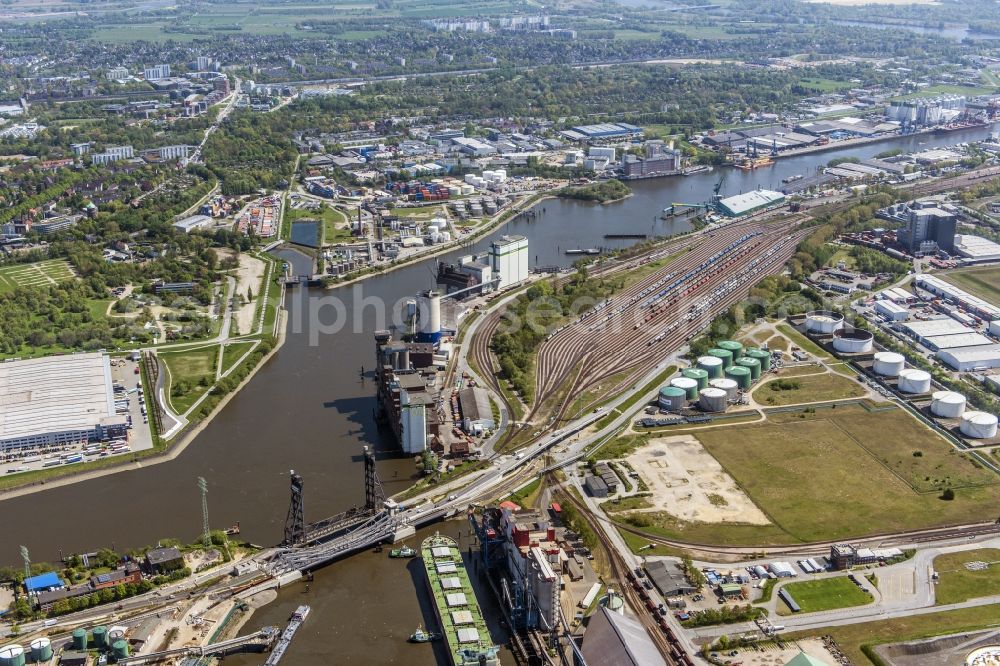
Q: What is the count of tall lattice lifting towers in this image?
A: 2